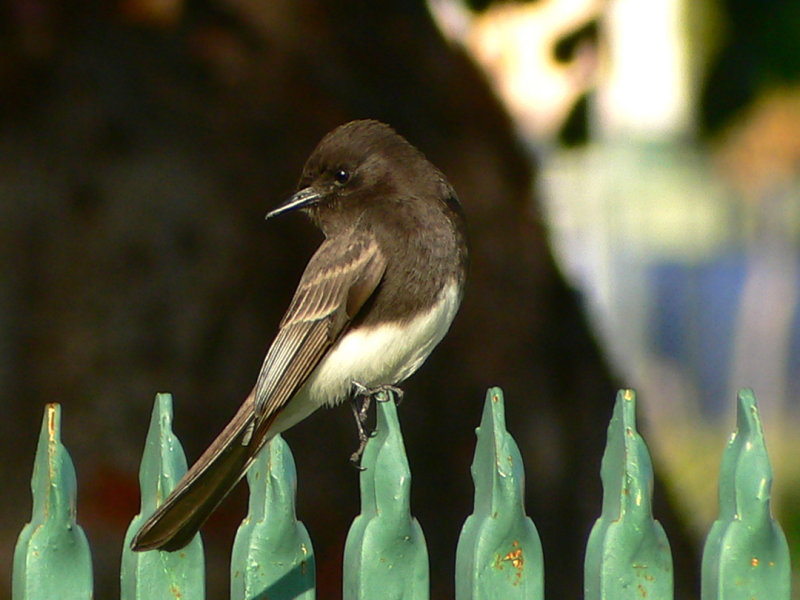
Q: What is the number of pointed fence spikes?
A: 7